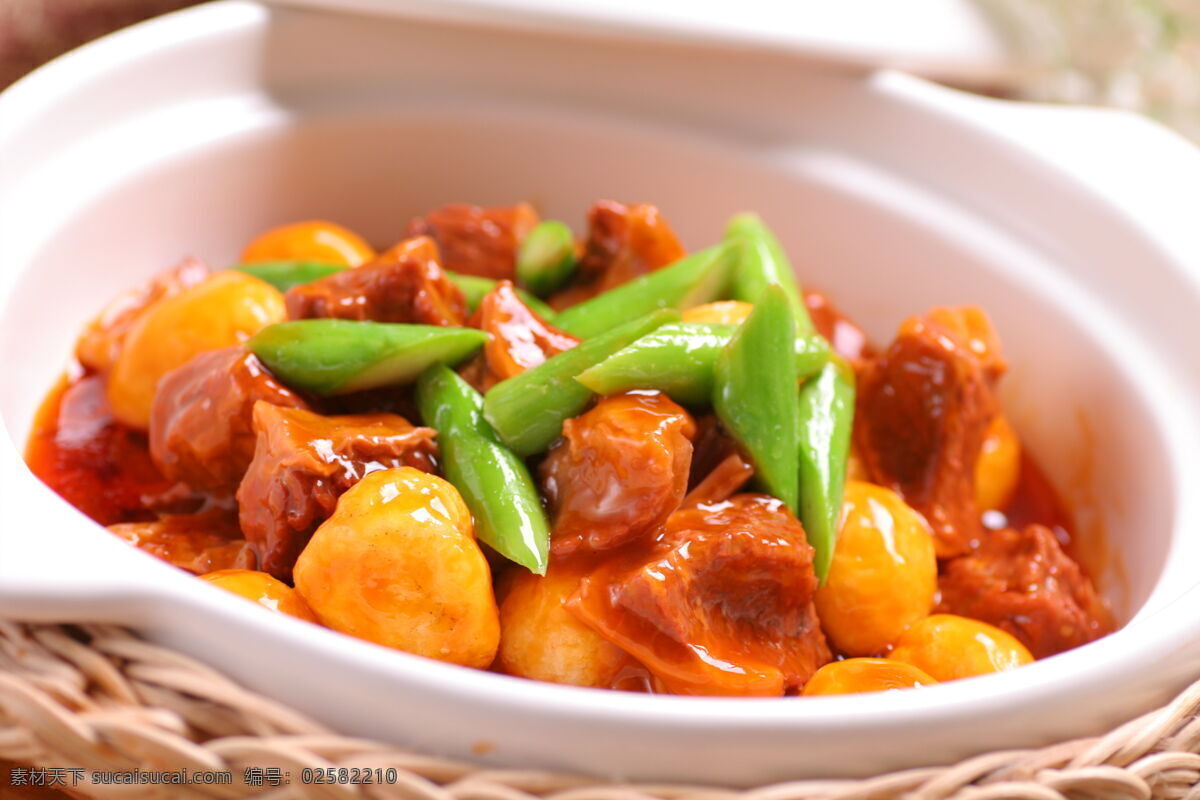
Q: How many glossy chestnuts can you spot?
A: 10